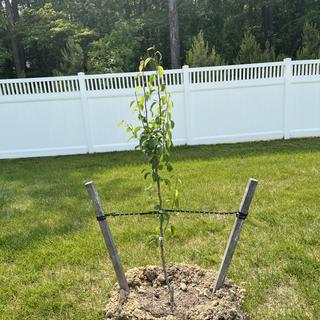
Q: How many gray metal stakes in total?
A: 2